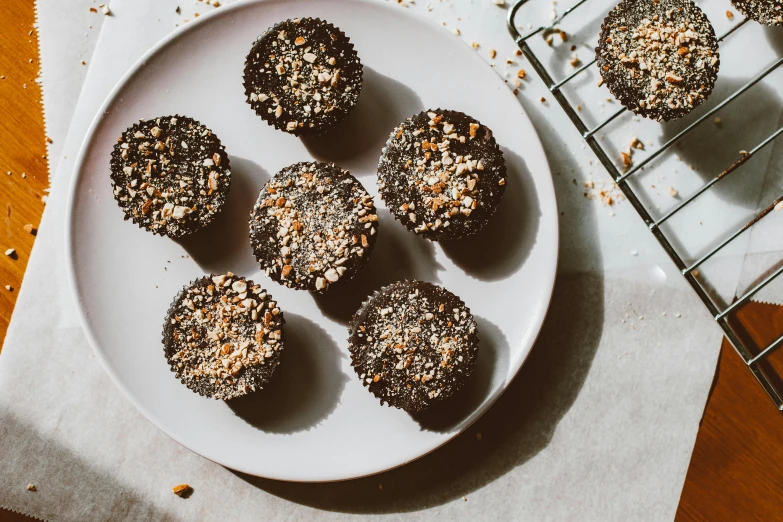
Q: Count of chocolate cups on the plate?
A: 6